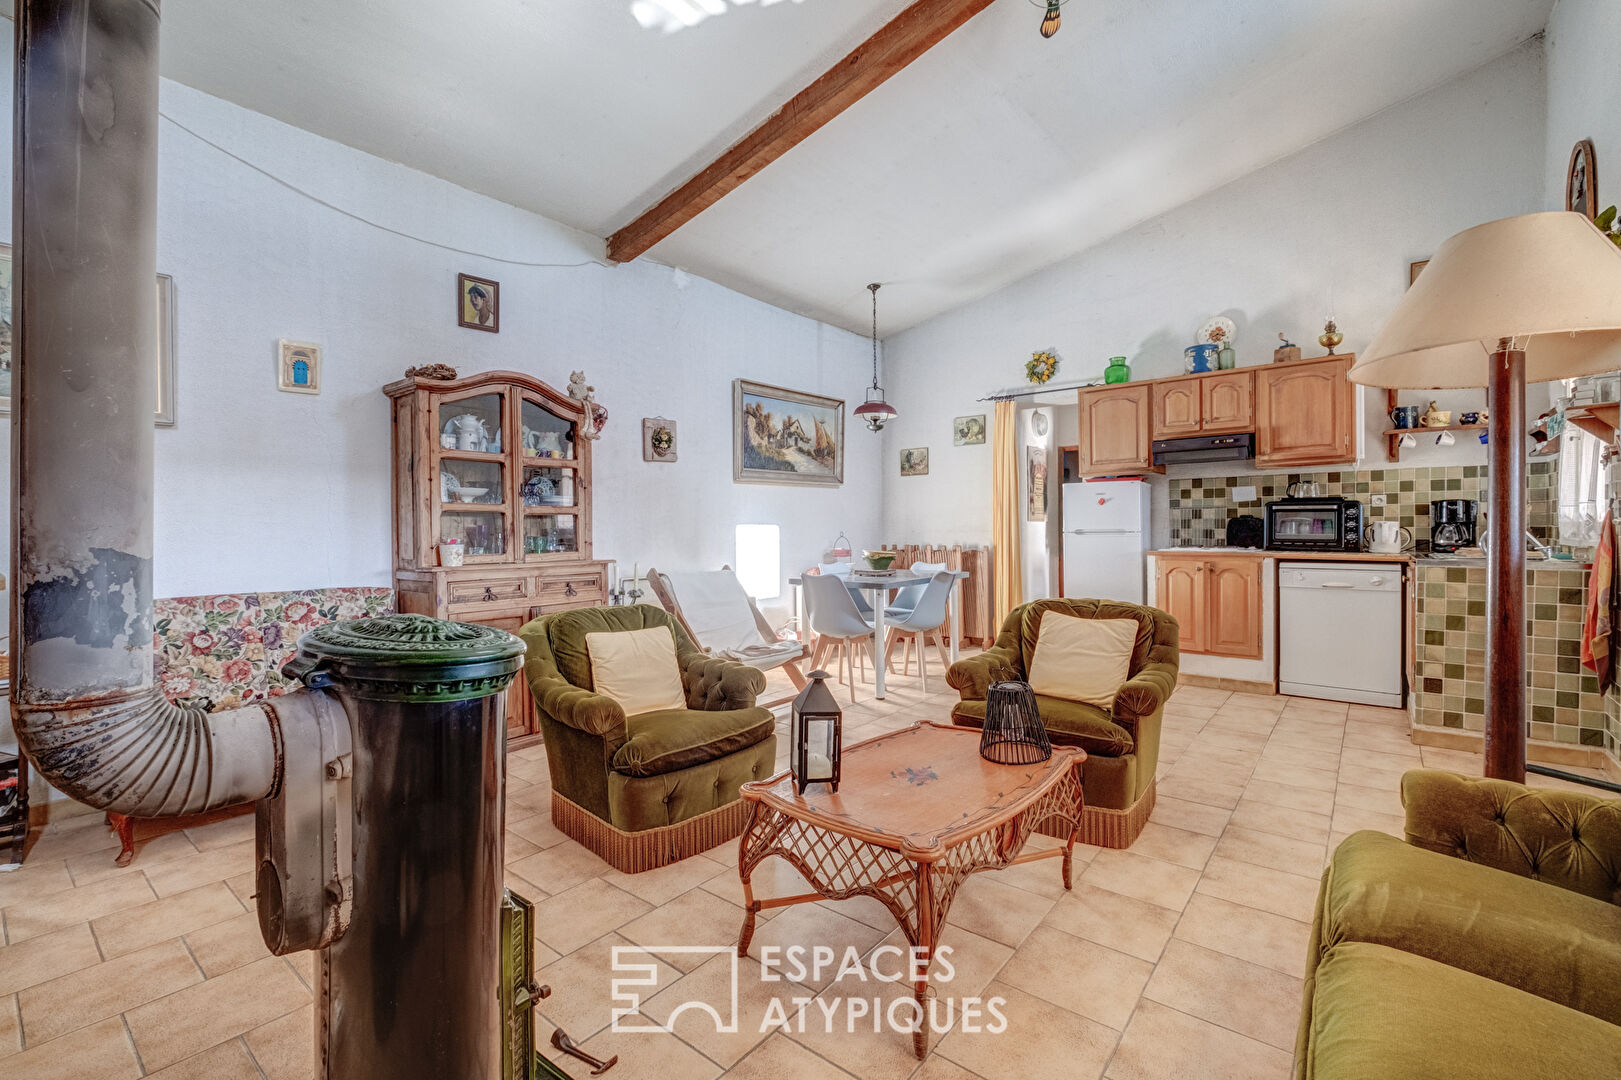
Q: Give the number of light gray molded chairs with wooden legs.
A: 4